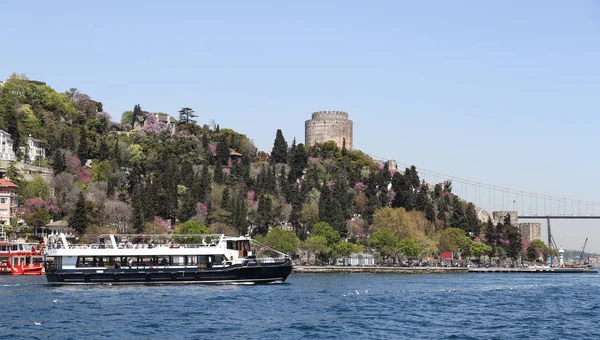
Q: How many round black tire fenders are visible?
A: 6